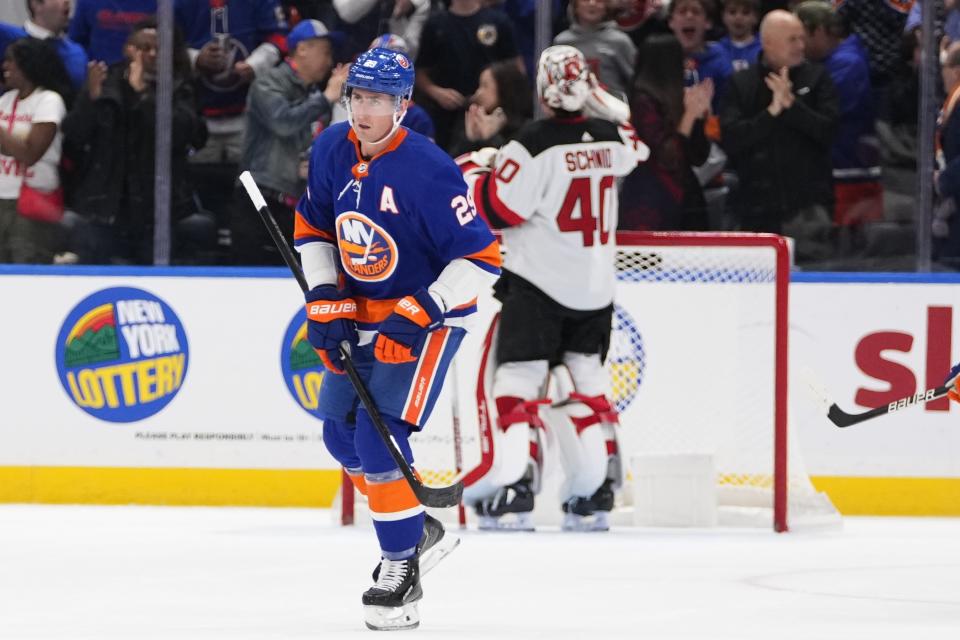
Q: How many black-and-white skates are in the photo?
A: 4